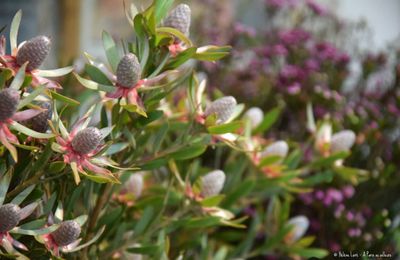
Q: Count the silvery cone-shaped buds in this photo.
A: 15